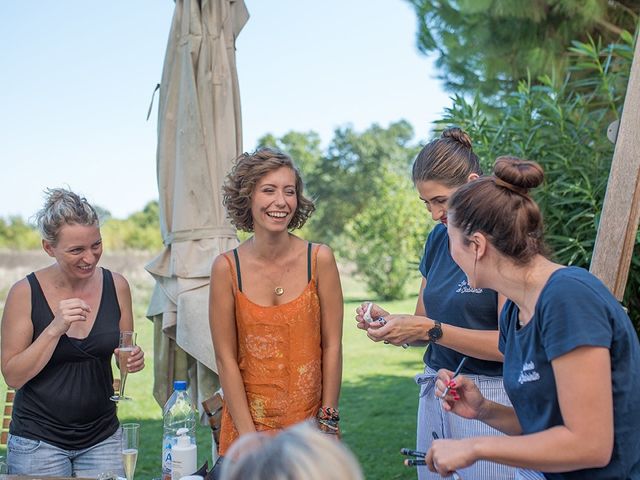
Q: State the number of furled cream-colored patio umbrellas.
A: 1